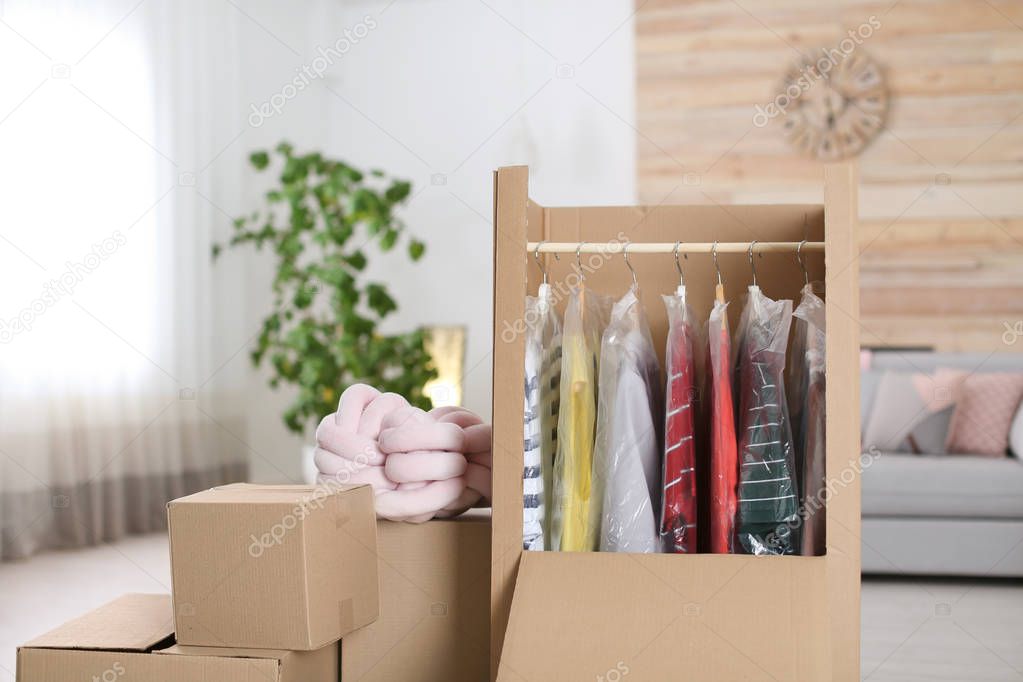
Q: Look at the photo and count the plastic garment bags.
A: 7